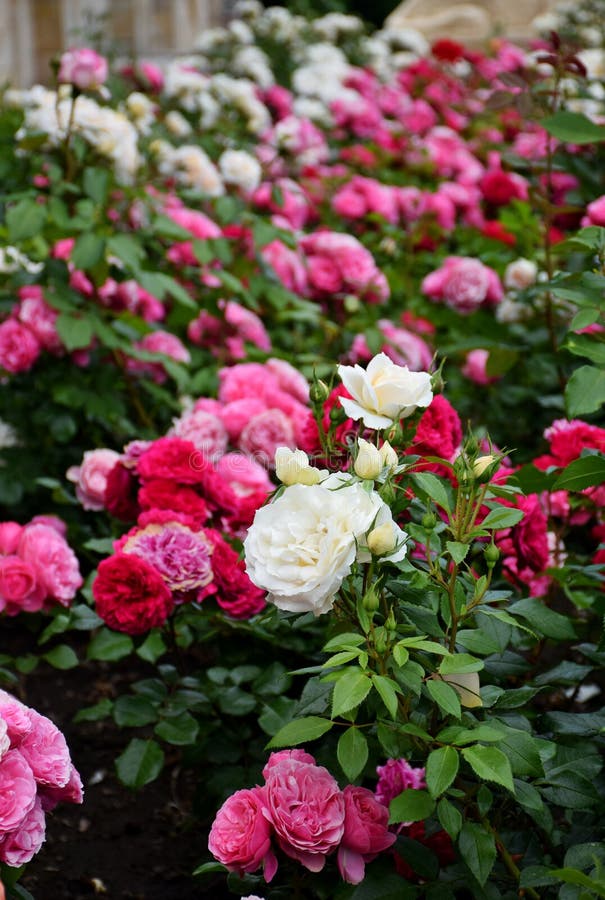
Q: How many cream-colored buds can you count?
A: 5